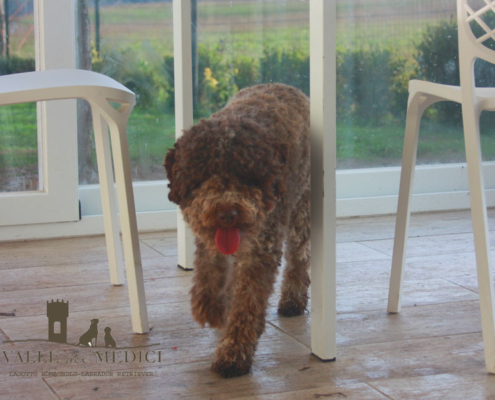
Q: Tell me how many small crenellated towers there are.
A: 1